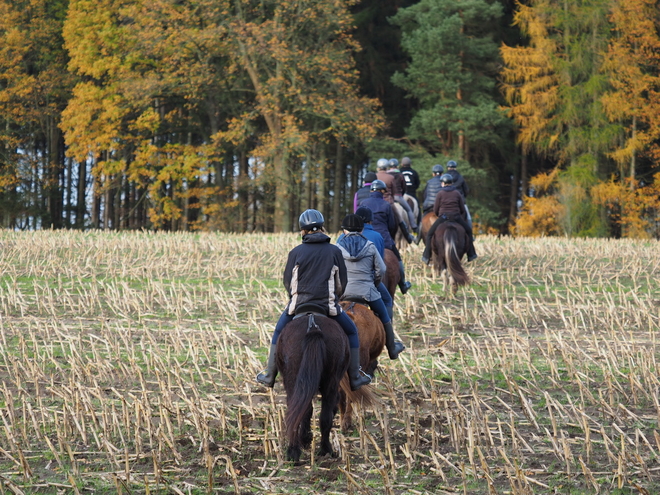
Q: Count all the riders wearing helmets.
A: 11